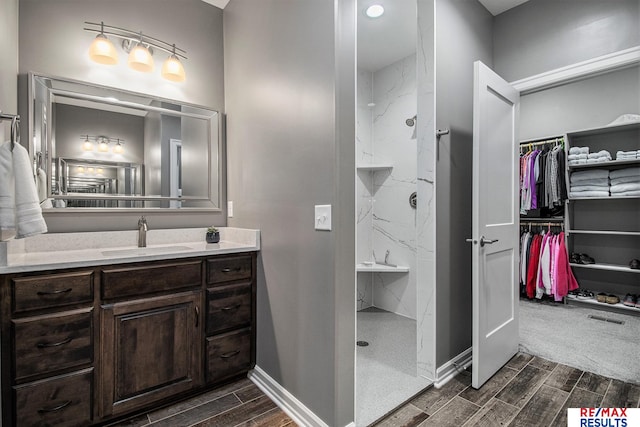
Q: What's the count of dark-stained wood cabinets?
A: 1